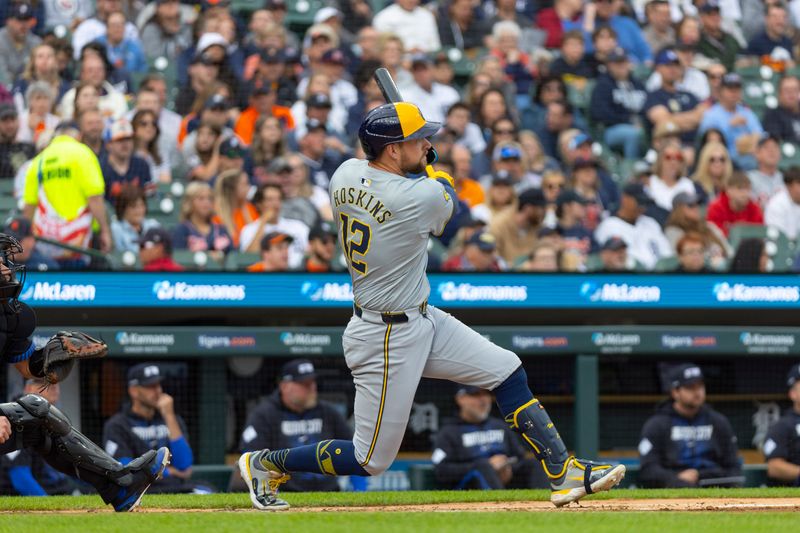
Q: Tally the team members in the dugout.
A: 6